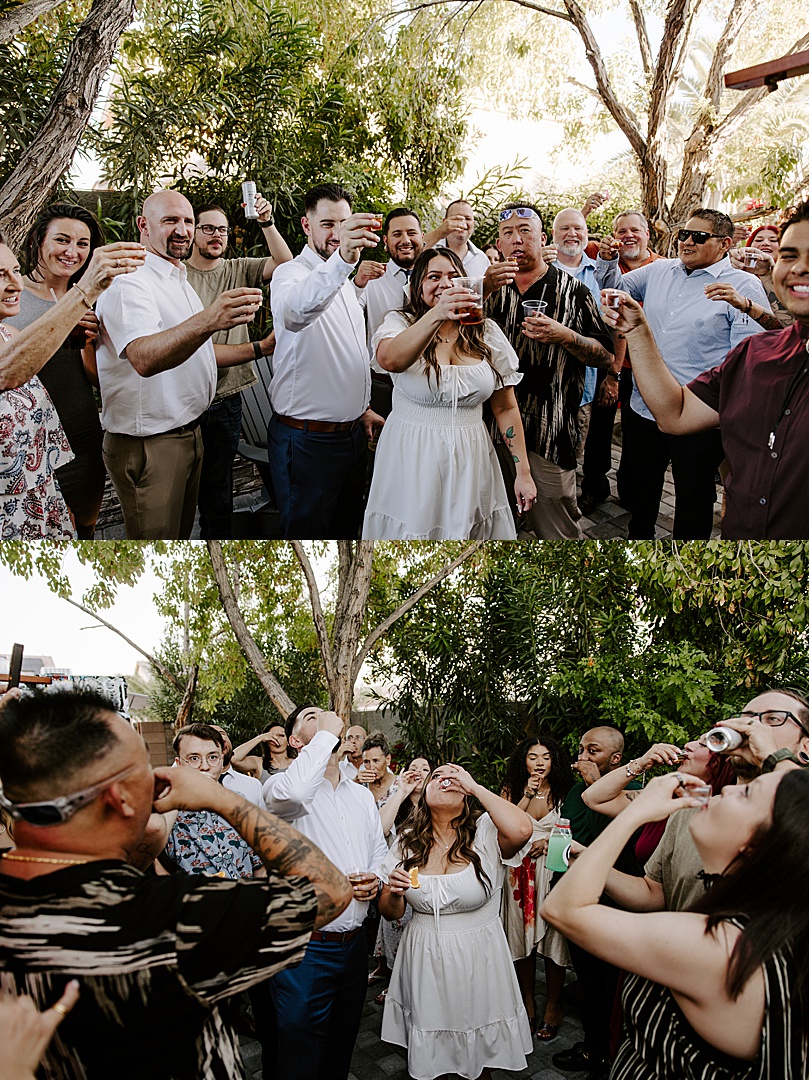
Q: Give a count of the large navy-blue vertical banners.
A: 0